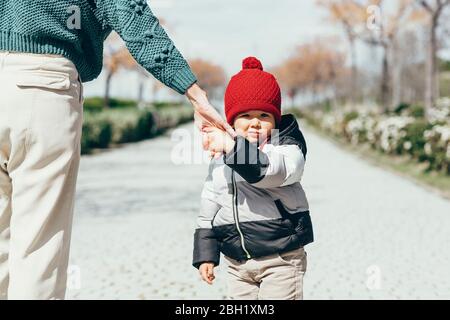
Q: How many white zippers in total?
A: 1